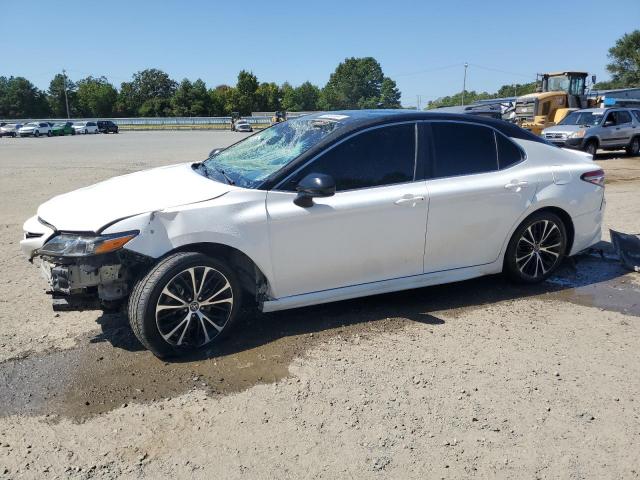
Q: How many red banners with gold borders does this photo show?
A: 0